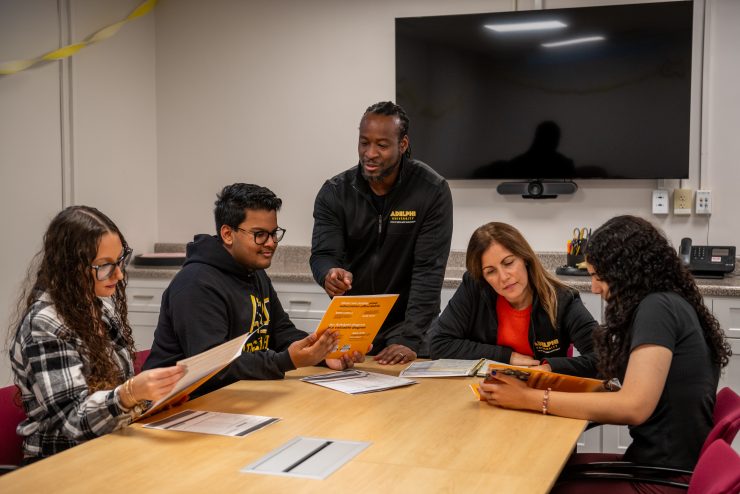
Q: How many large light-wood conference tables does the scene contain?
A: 1